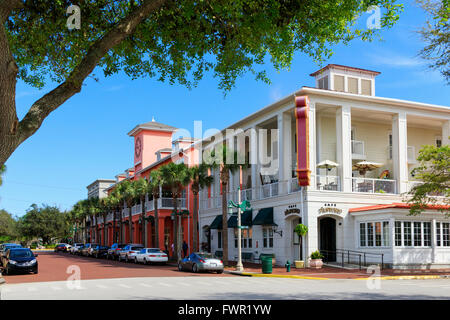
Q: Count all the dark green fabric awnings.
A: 3